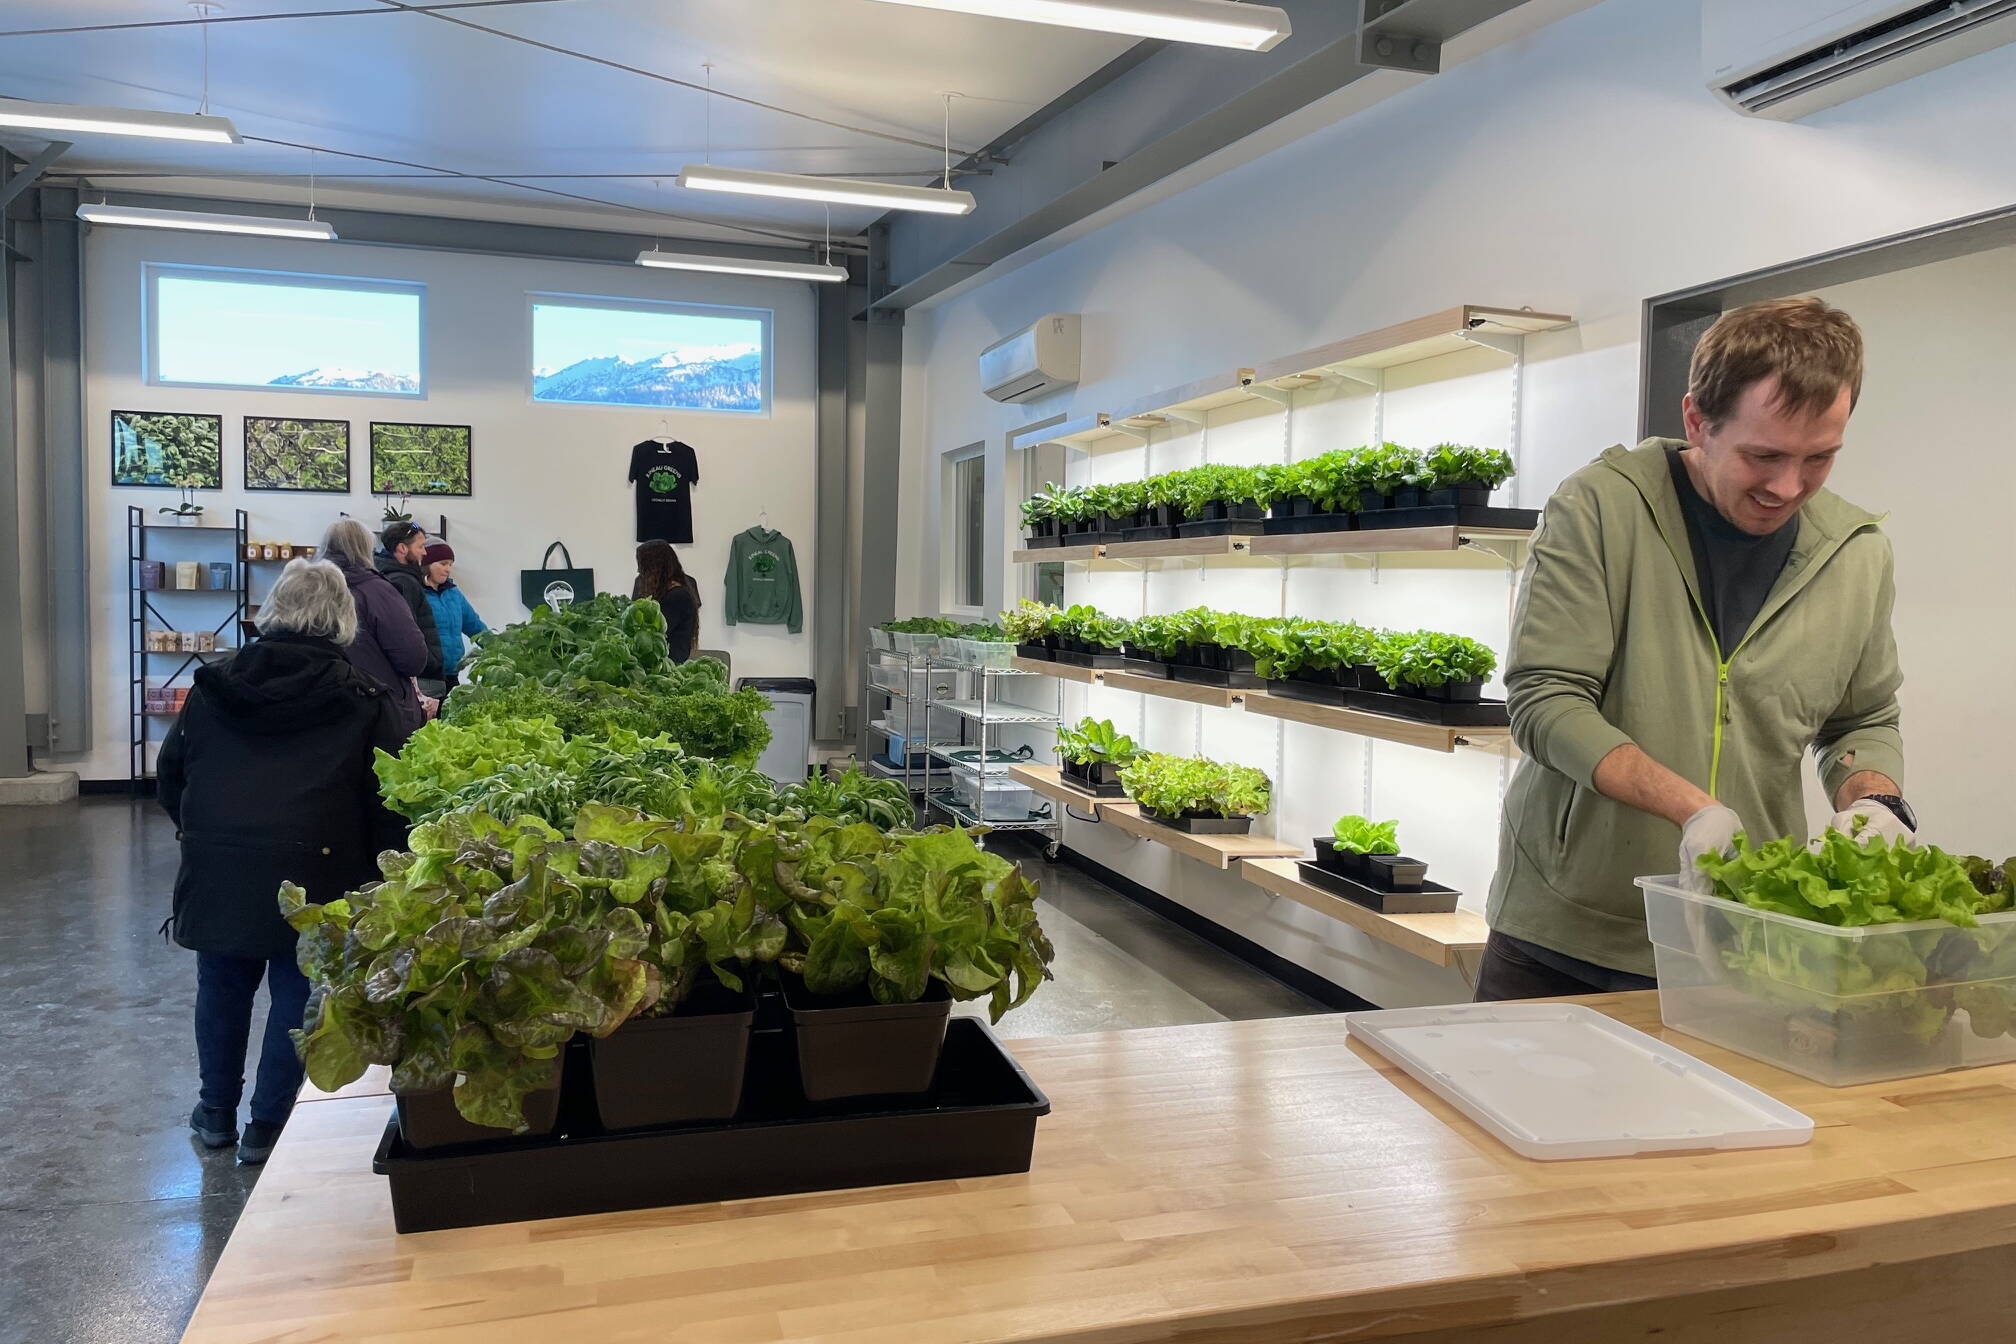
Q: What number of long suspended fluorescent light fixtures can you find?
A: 5